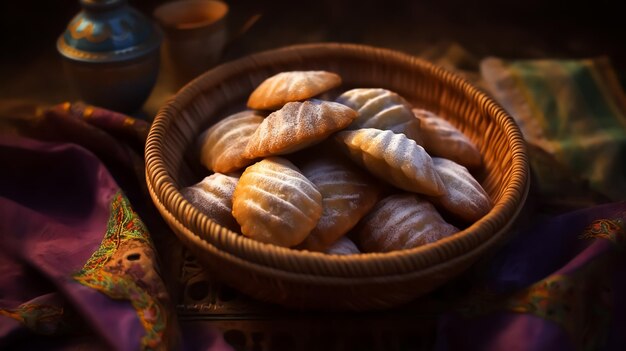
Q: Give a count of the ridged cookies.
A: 12